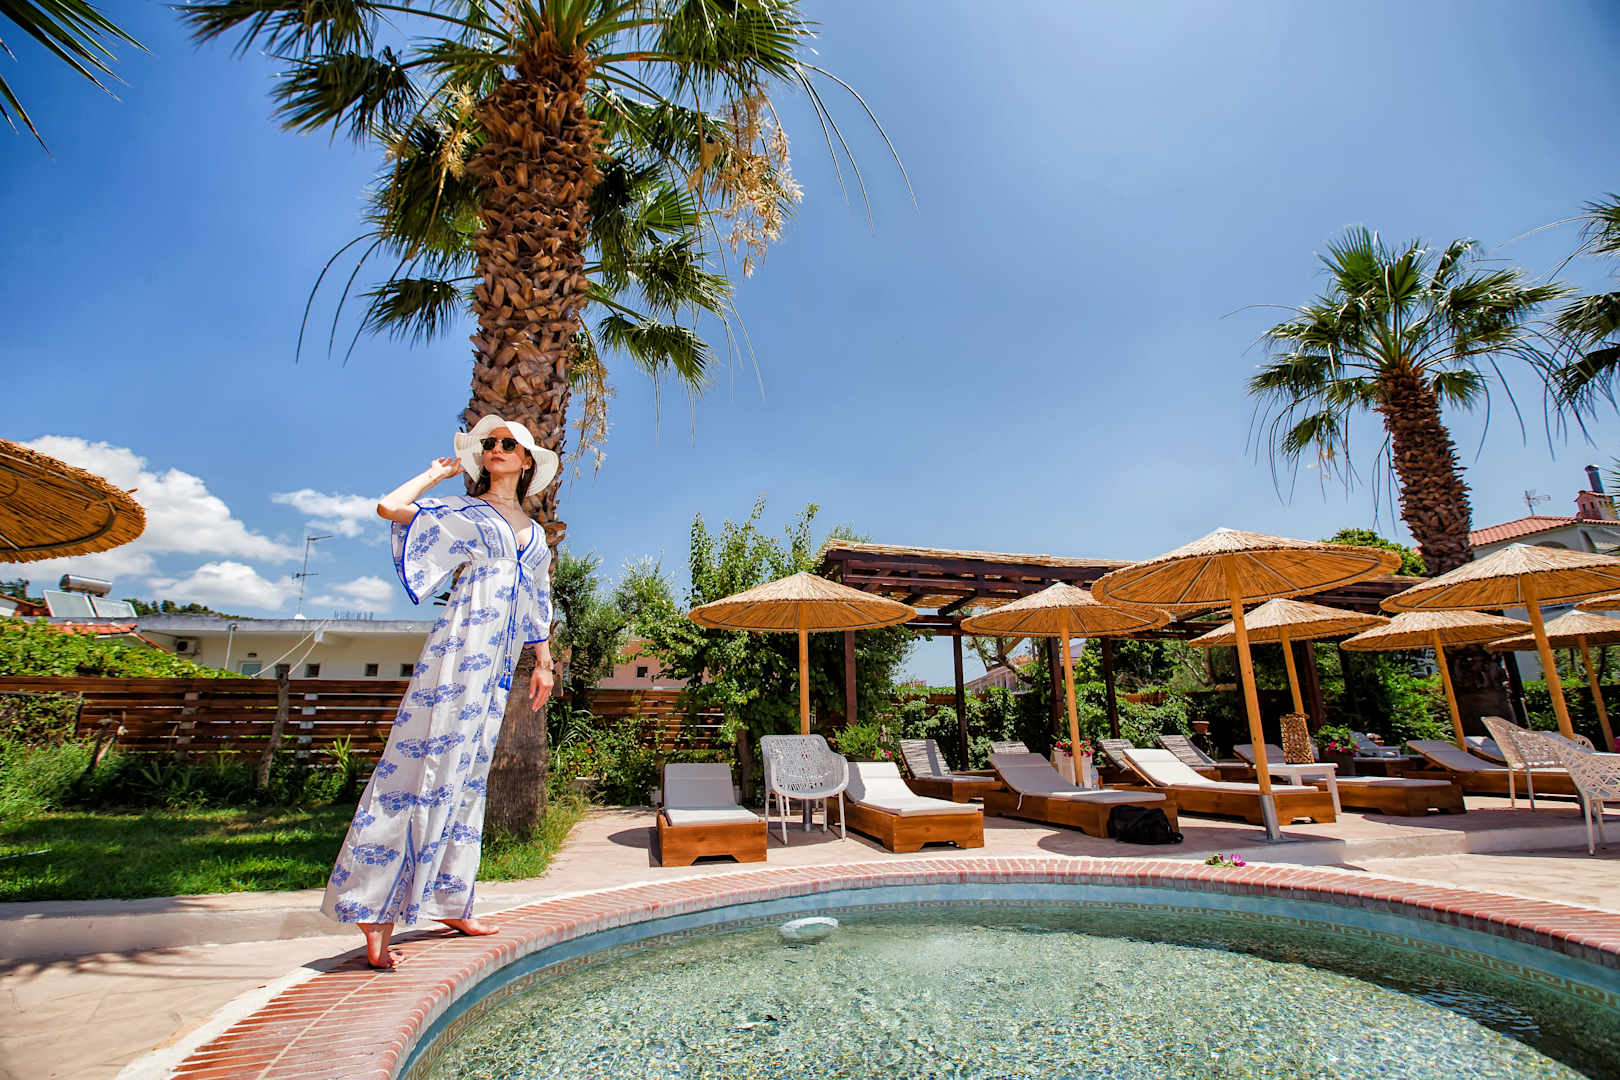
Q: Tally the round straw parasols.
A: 9